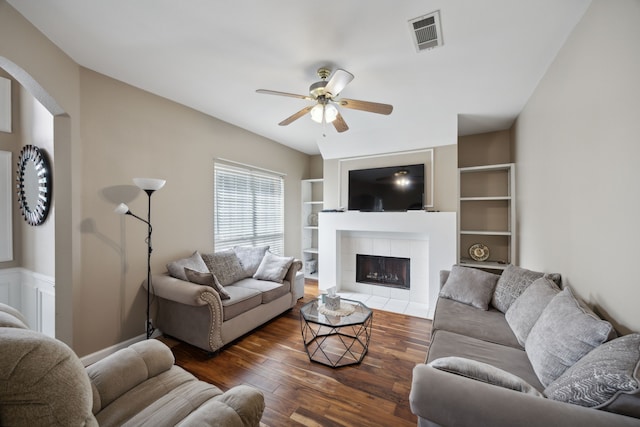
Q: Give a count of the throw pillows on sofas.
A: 11